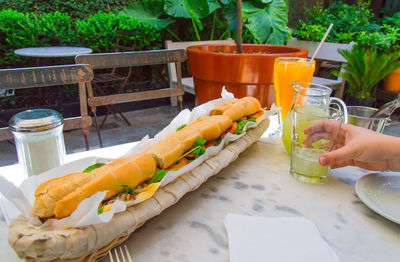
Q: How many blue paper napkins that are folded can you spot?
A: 0